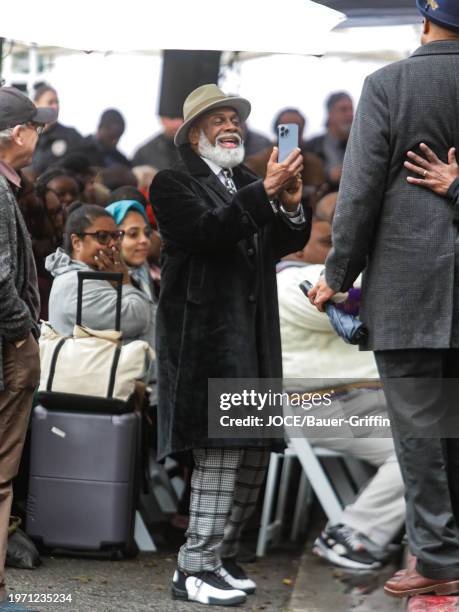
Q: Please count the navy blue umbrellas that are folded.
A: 1